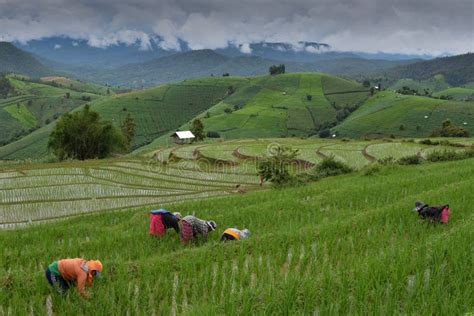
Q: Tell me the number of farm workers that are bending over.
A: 5